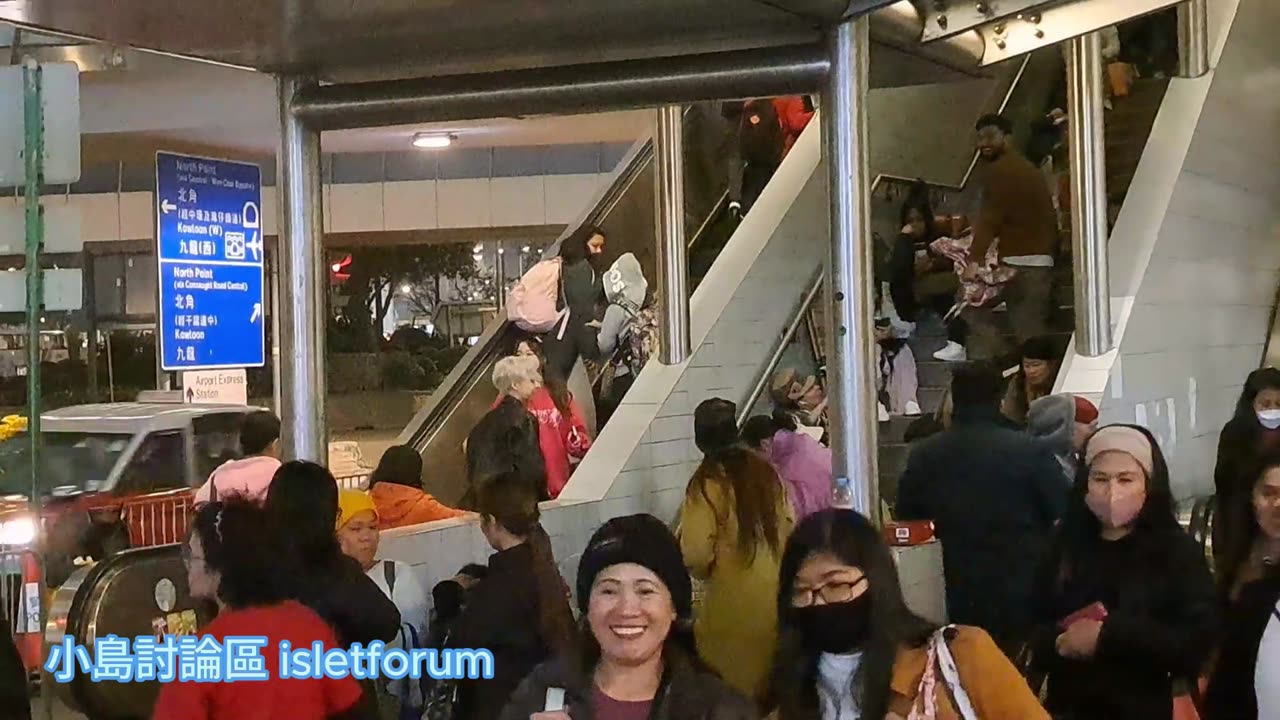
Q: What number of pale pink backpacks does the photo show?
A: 1